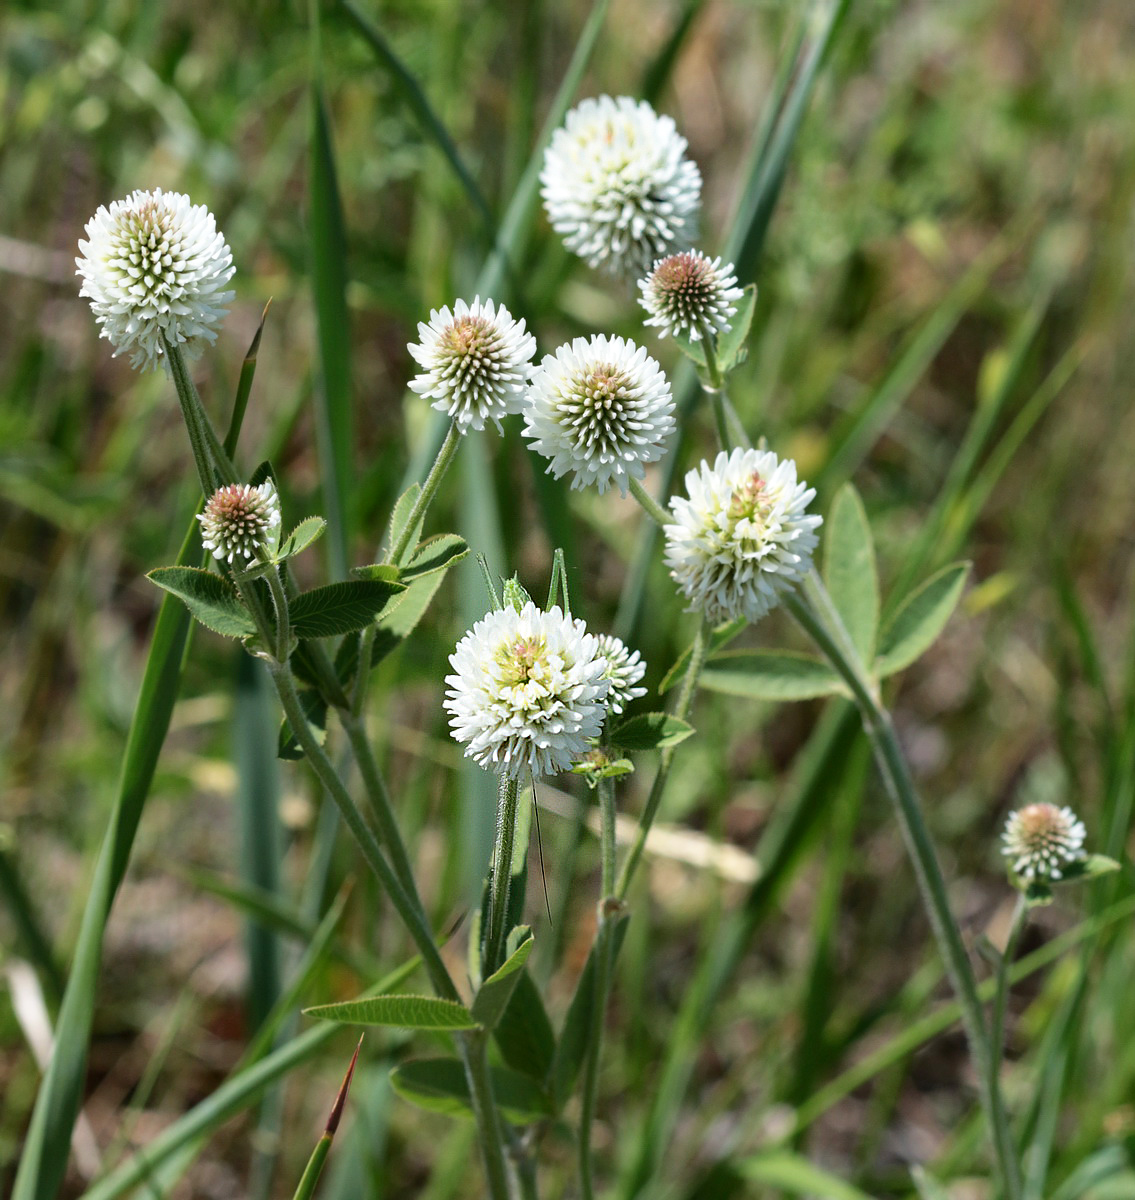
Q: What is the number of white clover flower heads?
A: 10